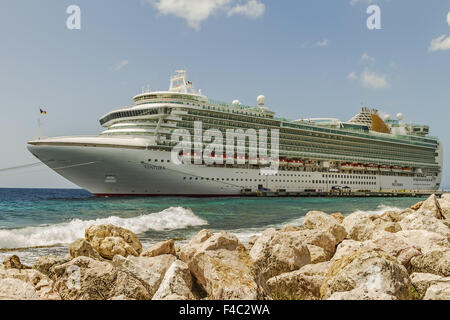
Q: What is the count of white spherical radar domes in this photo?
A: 4